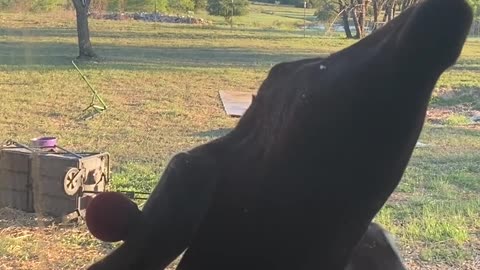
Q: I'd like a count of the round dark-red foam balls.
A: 1